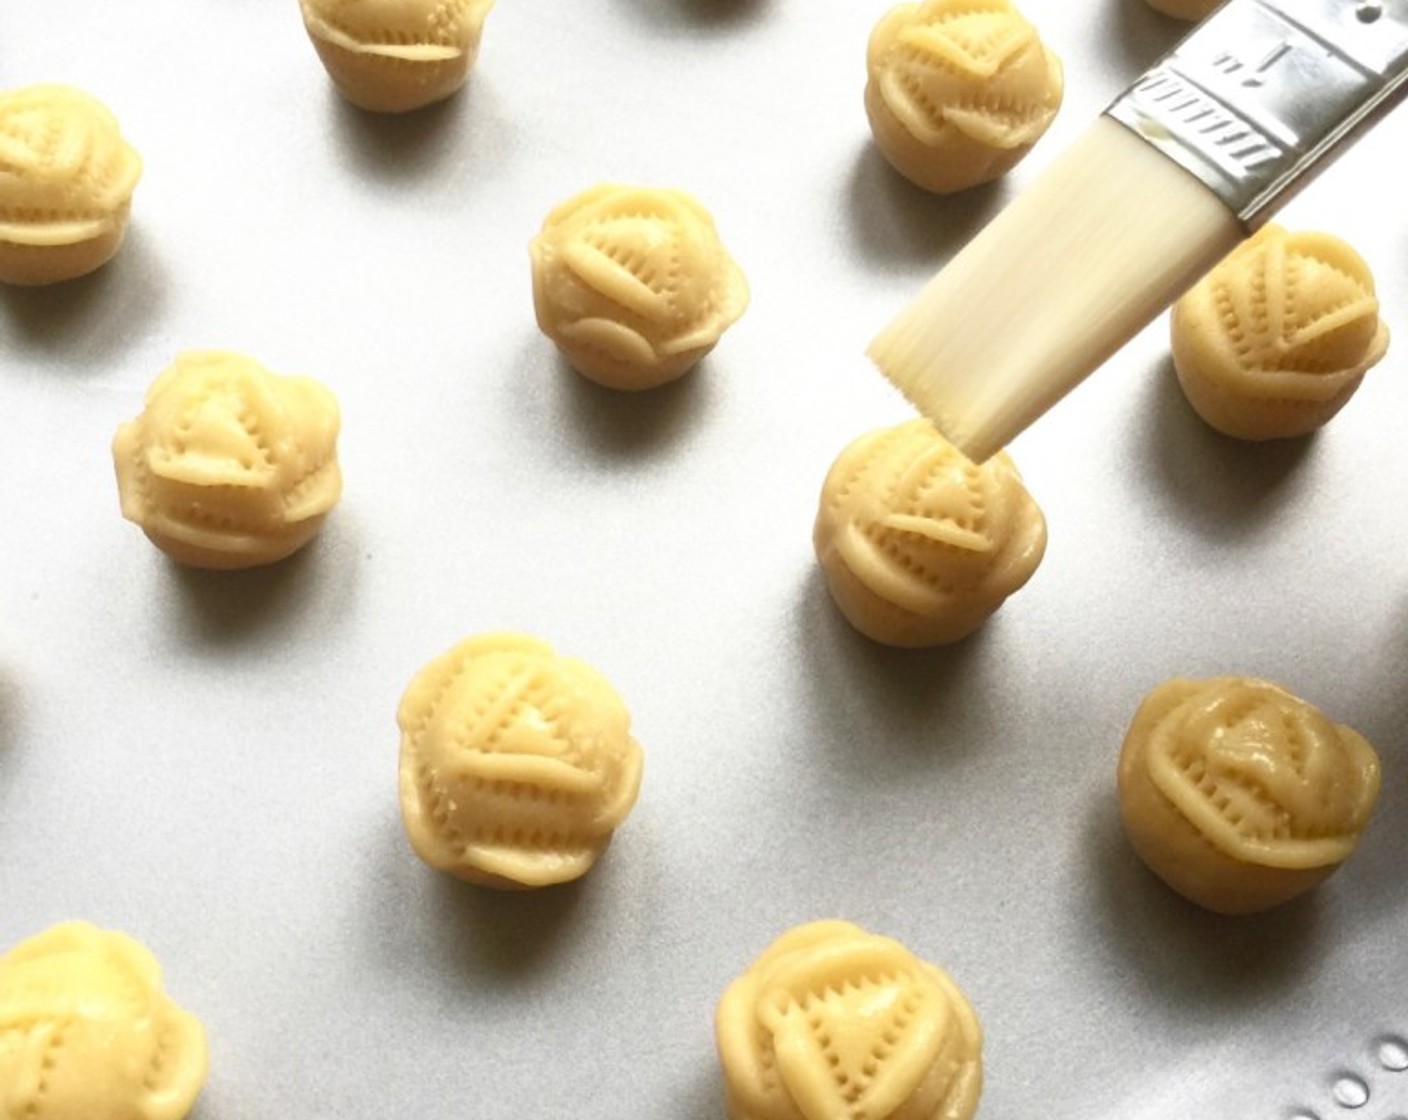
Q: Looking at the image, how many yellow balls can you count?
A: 12